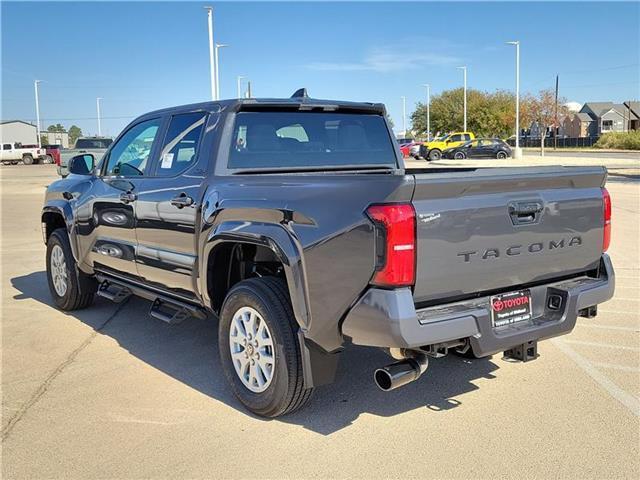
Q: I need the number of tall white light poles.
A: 9